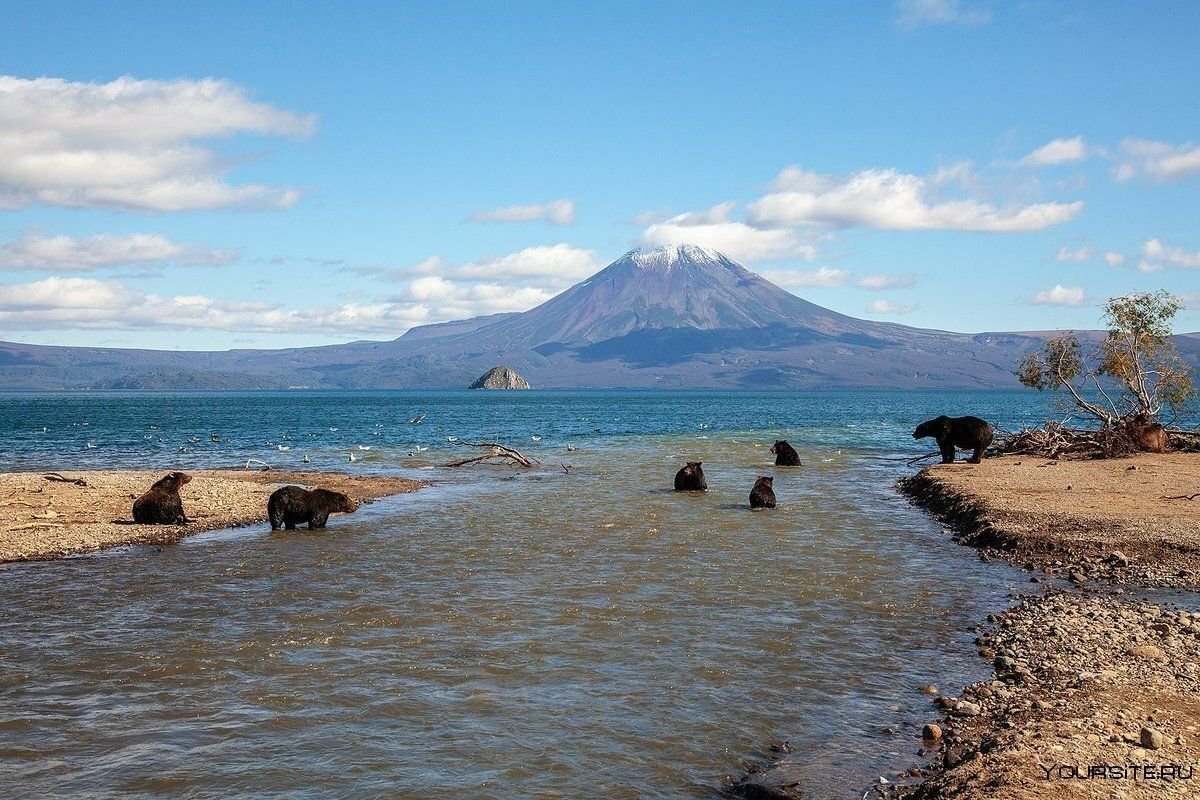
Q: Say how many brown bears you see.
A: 6